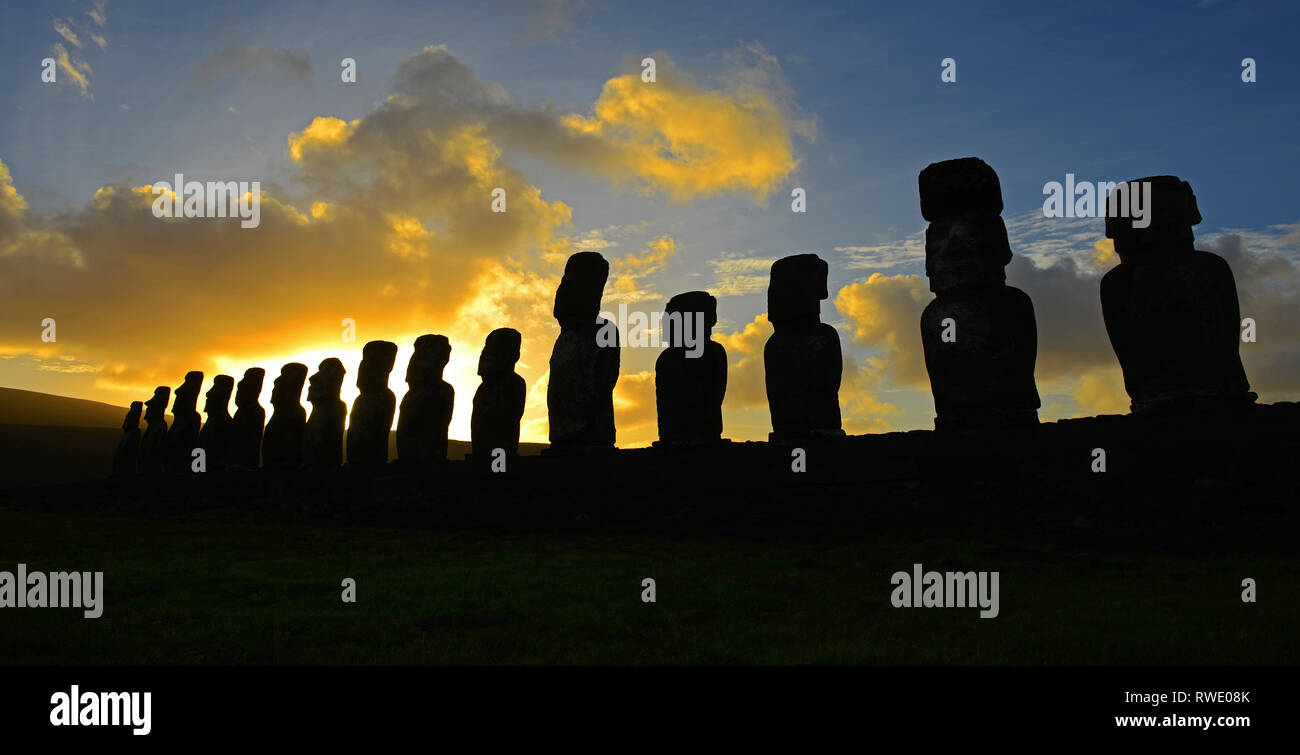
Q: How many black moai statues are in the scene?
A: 15